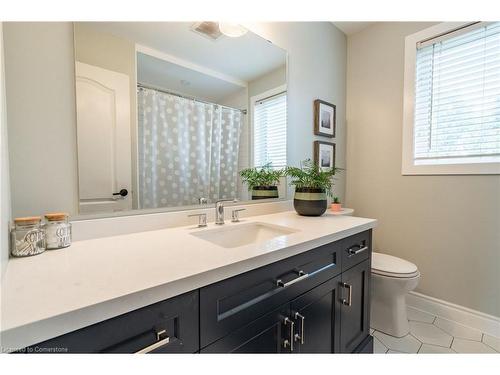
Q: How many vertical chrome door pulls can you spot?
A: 3